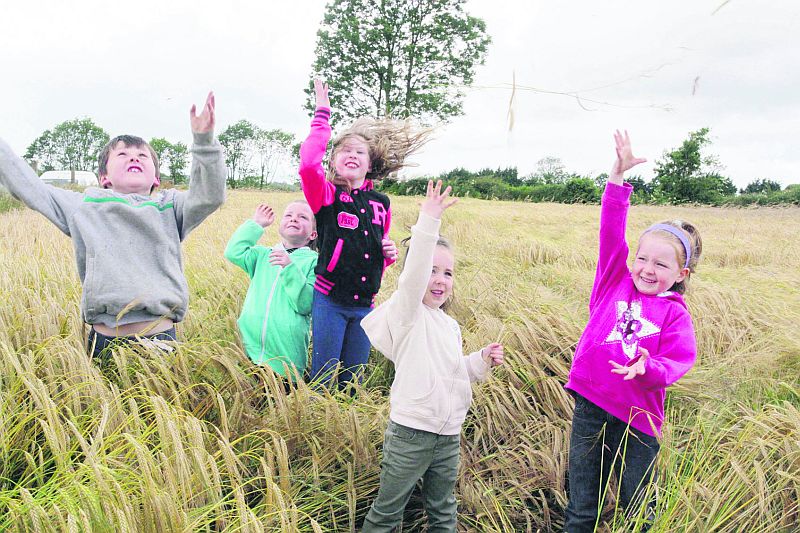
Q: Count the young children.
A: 5